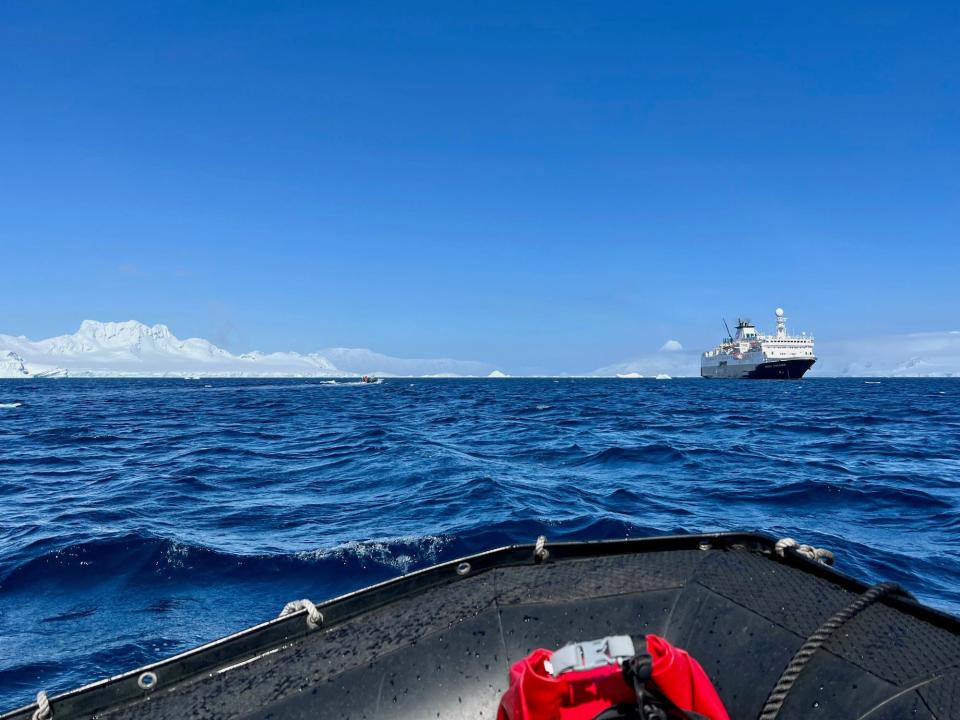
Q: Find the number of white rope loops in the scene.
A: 4